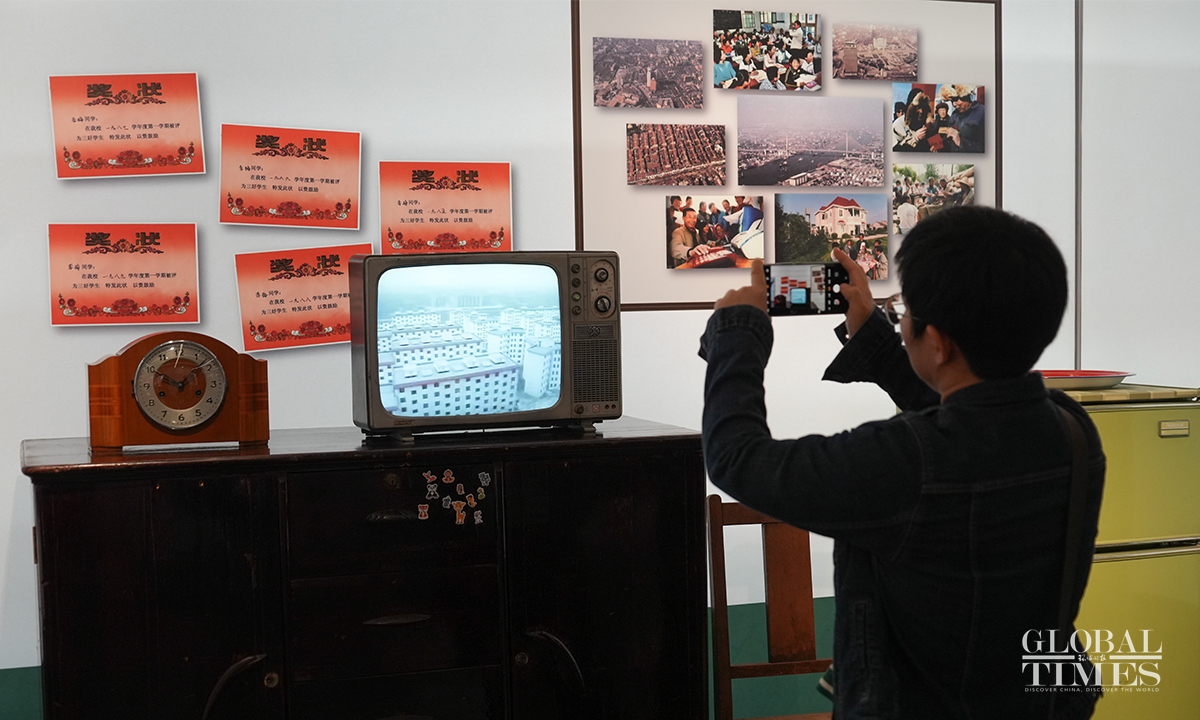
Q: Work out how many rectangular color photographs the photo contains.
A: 9